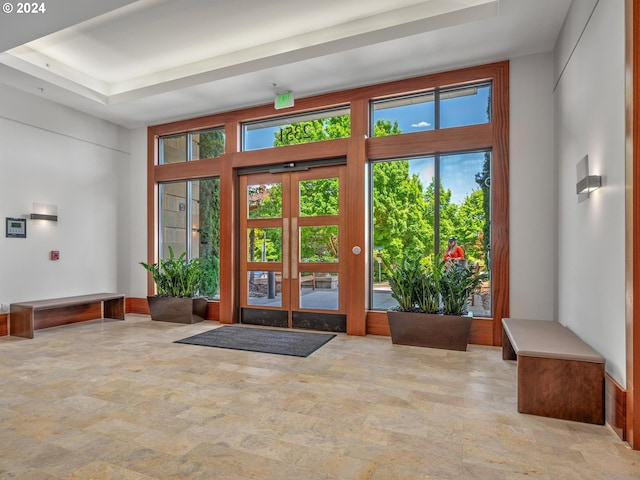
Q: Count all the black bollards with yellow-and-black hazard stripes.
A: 0